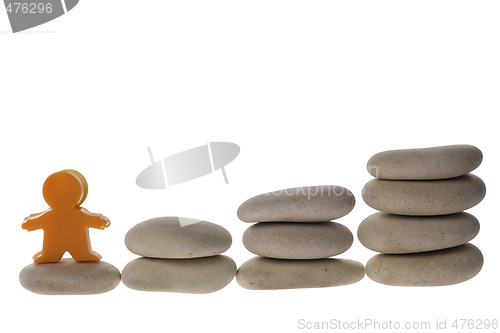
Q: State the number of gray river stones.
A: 10